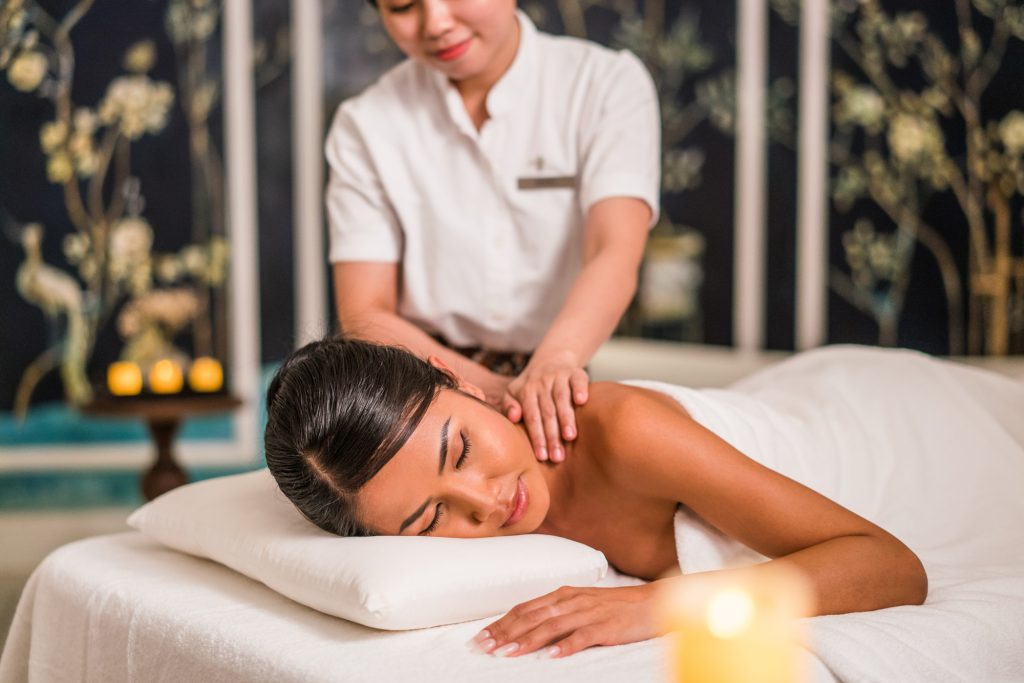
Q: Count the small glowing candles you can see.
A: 3